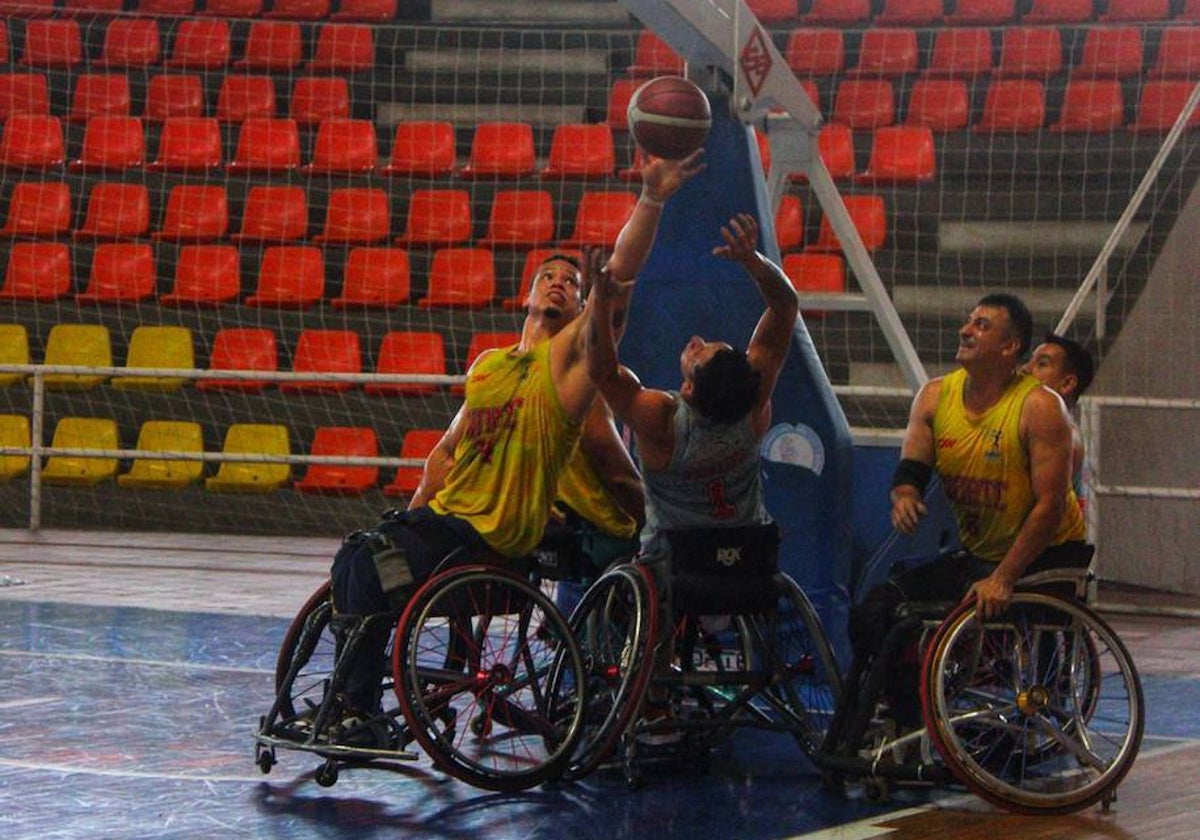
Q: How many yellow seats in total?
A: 7